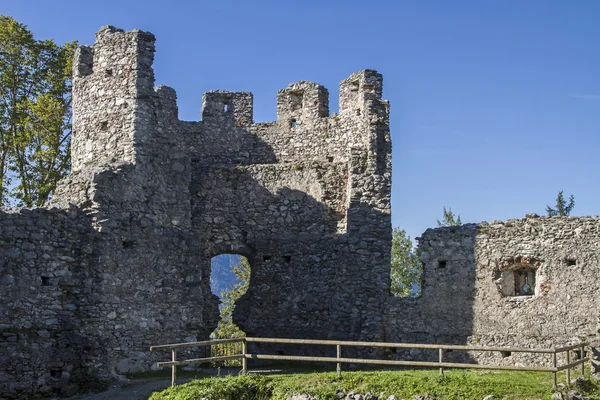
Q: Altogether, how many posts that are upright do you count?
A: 7